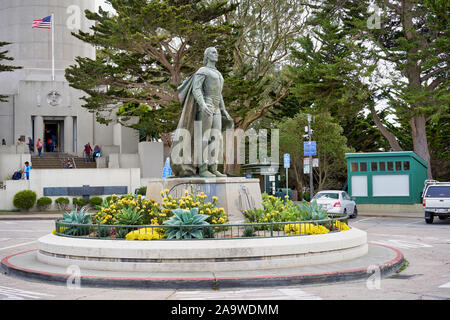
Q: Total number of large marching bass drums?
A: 0